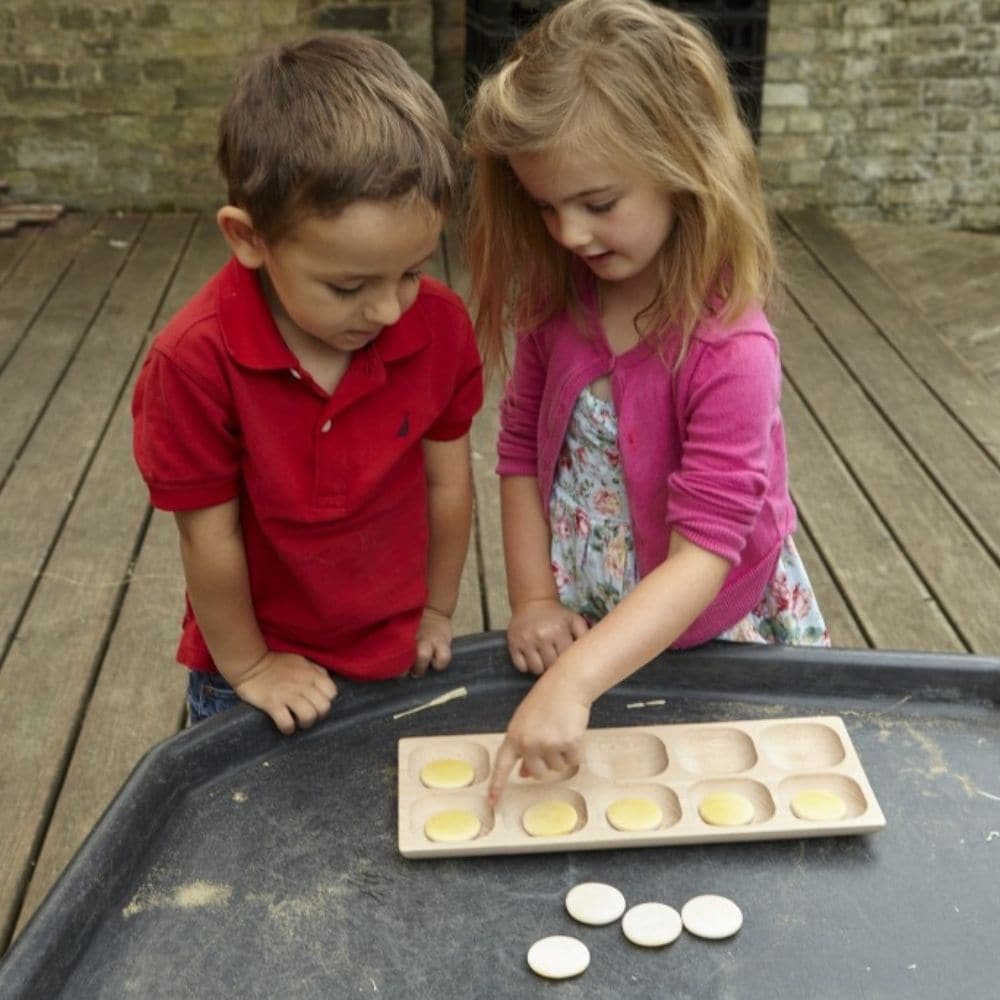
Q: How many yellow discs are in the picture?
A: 6